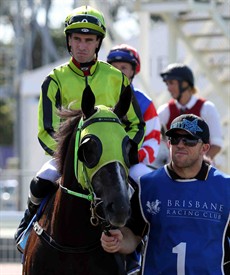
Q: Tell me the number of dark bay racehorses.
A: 1